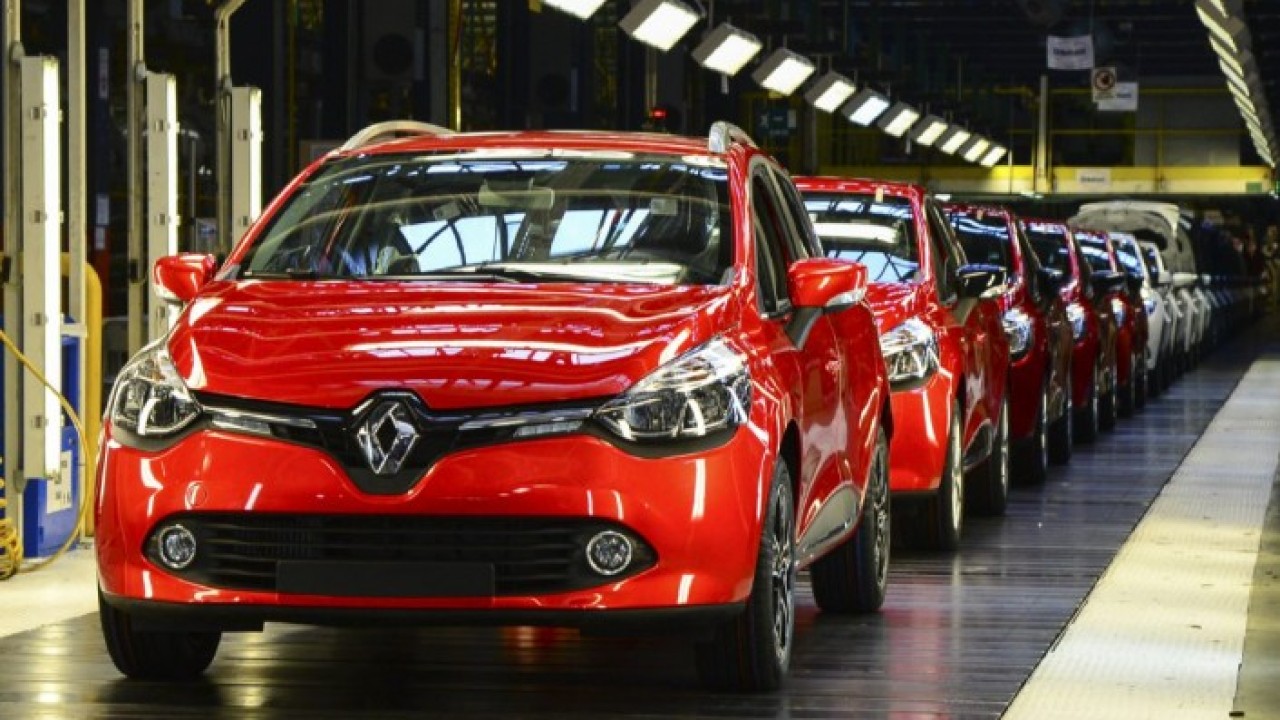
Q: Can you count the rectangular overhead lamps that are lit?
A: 11